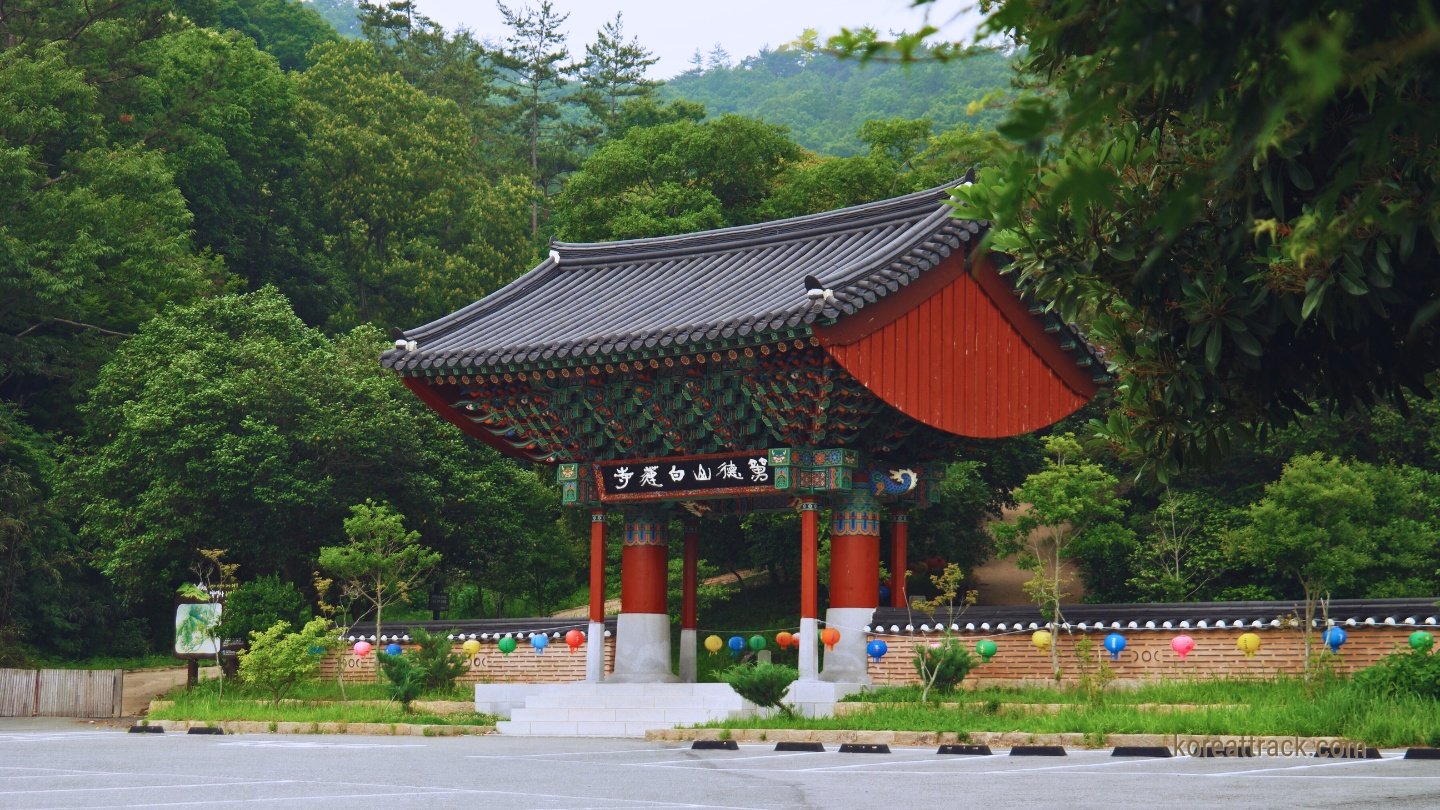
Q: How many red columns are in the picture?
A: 6